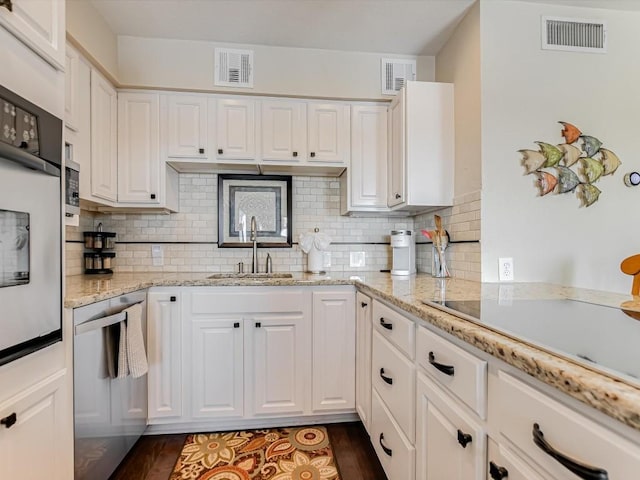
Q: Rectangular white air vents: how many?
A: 3